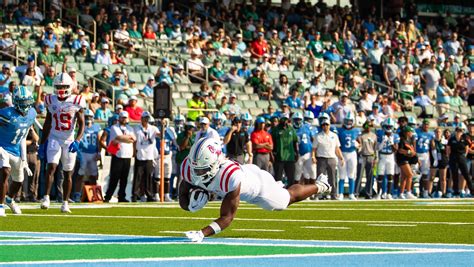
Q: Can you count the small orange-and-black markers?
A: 1